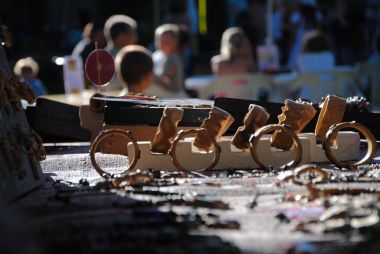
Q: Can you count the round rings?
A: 4